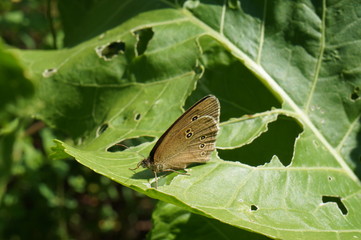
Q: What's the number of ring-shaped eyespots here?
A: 6